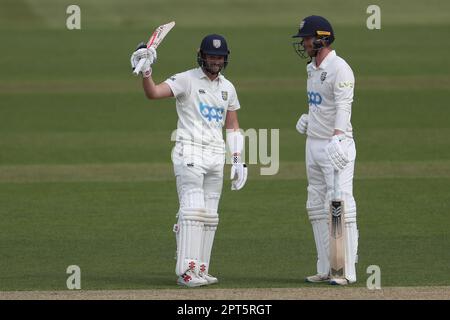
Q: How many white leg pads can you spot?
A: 4